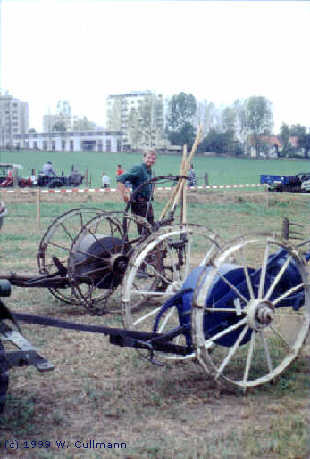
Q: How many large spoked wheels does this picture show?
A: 4